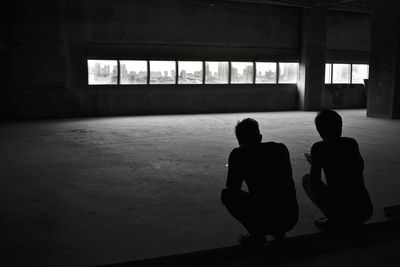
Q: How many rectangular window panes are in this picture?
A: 11